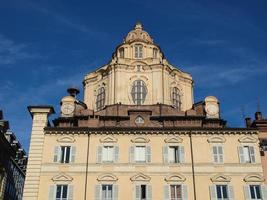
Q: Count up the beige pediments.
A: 12